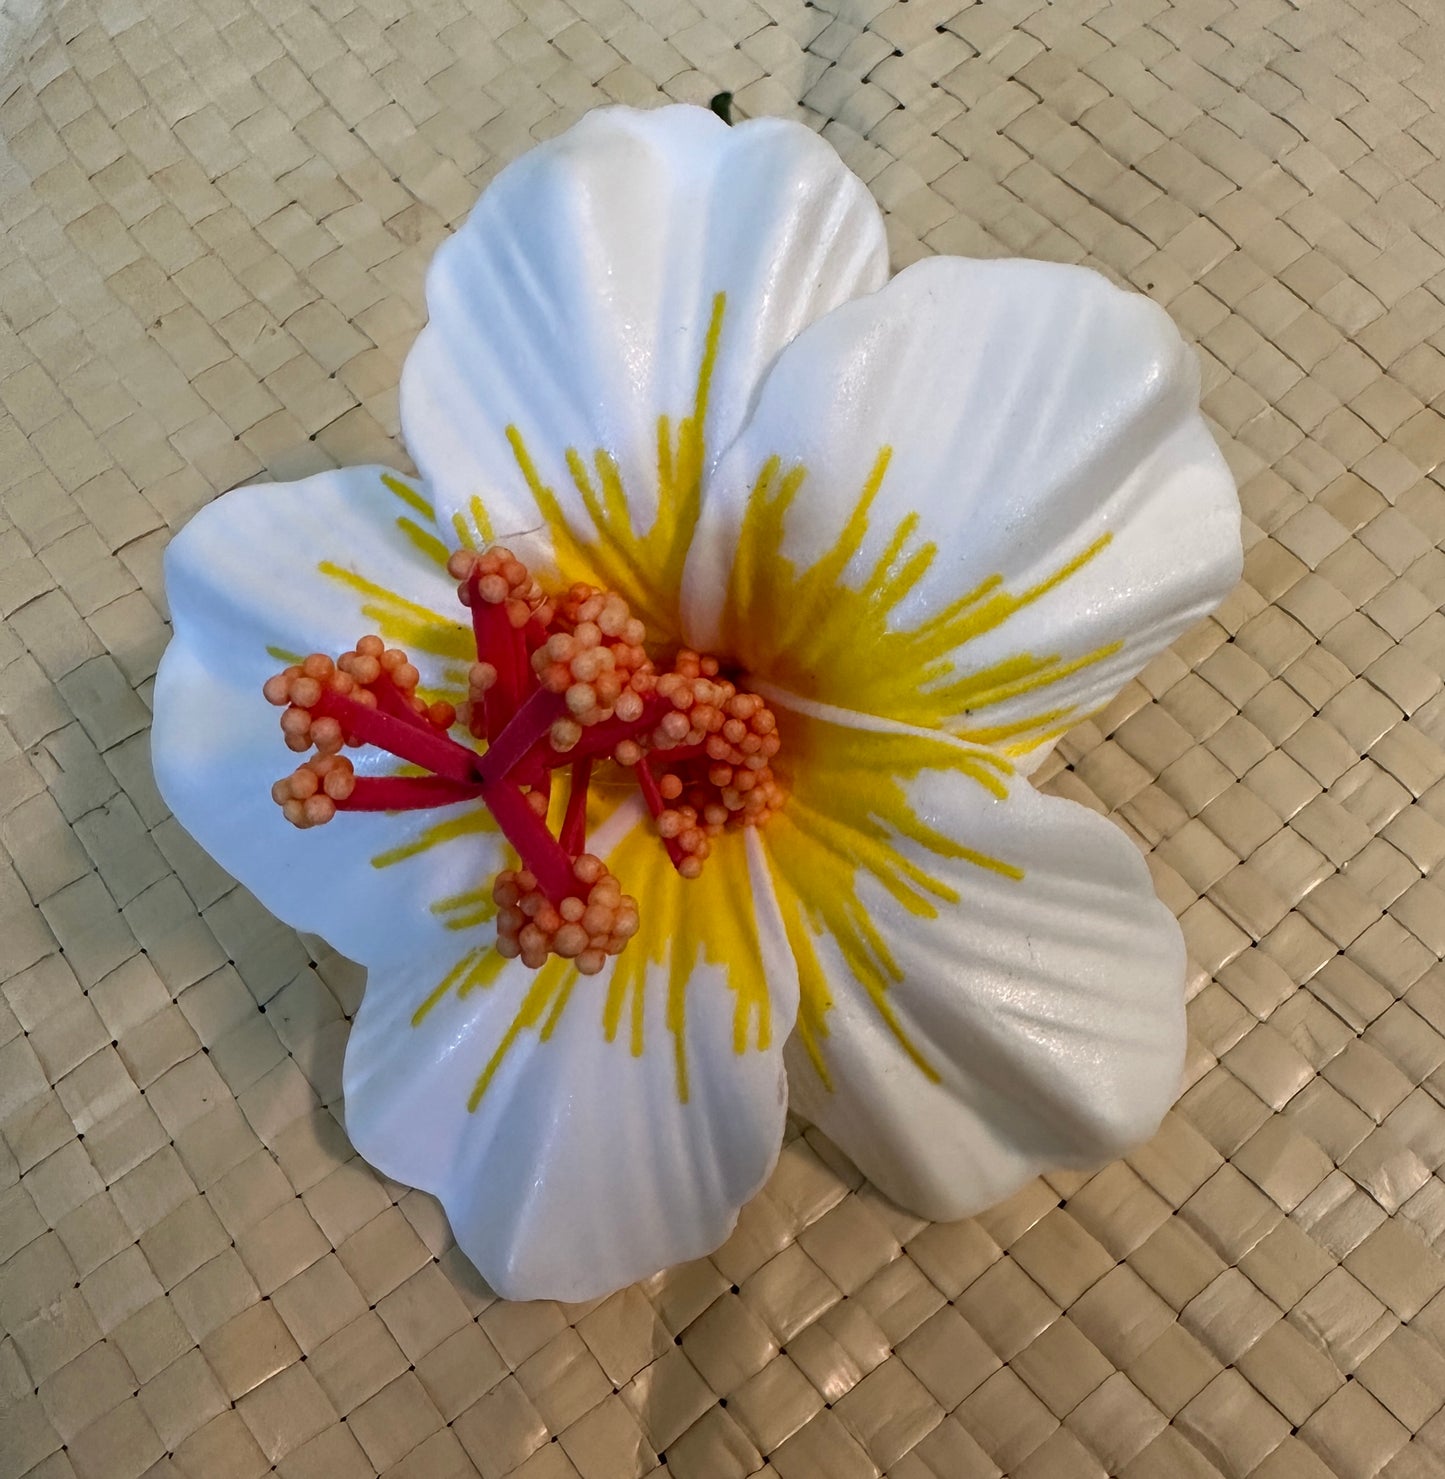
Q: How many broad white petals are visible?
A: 5